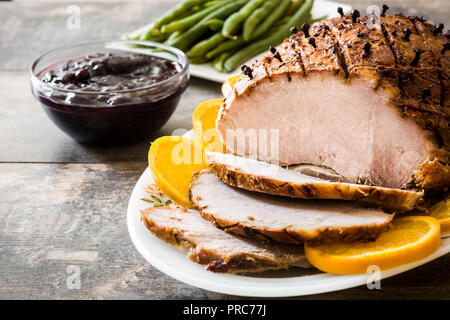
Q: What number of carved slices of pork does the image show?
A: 3